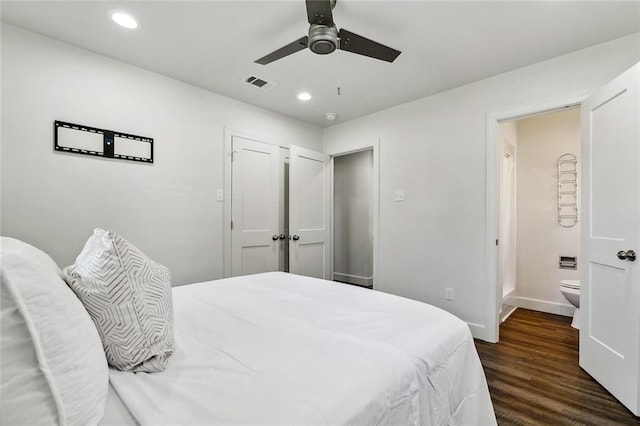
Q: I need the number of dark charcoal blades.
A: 3